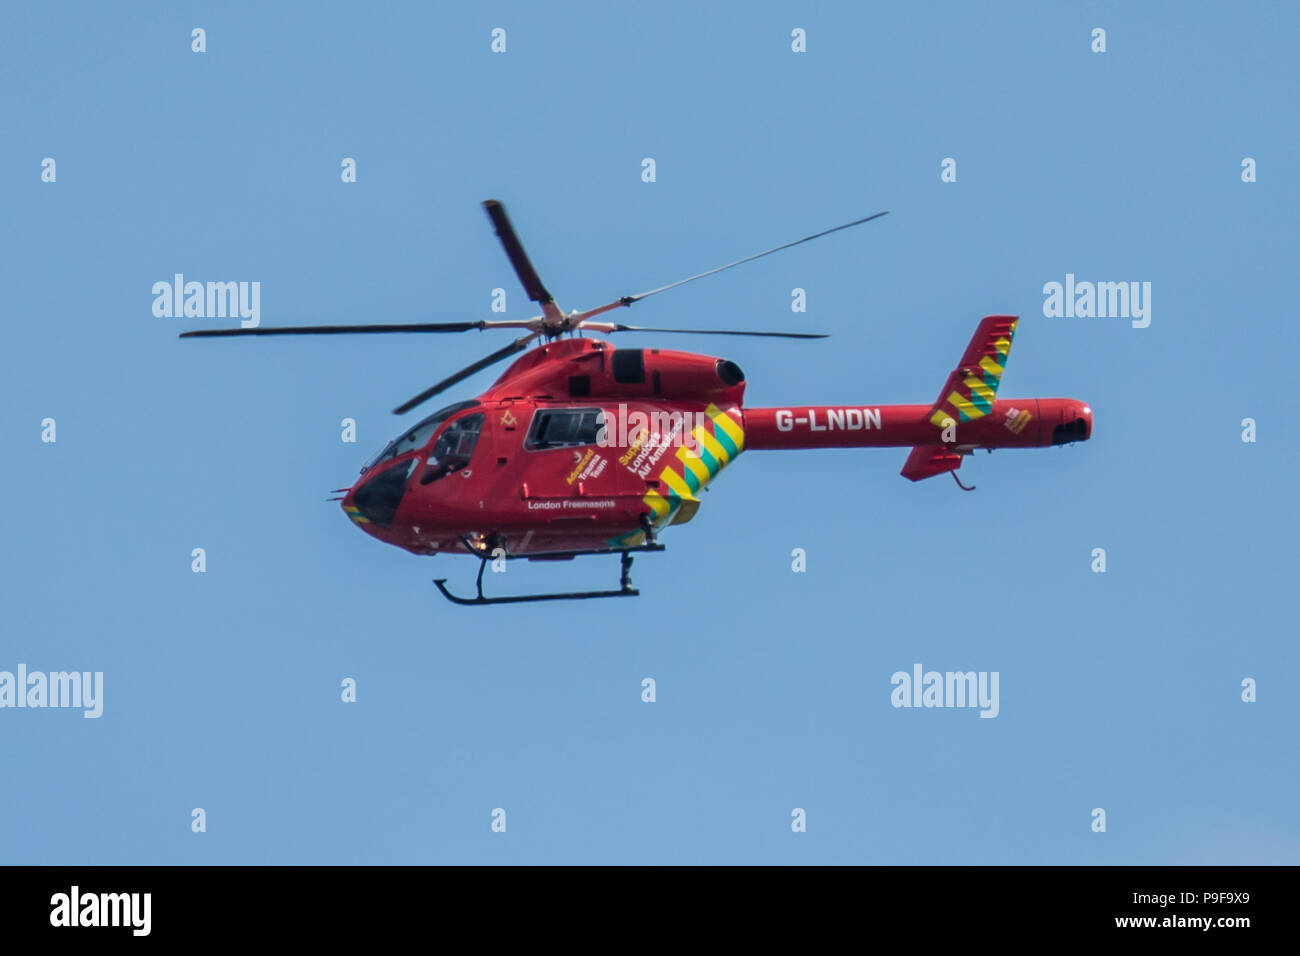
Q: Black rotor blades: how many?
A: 5